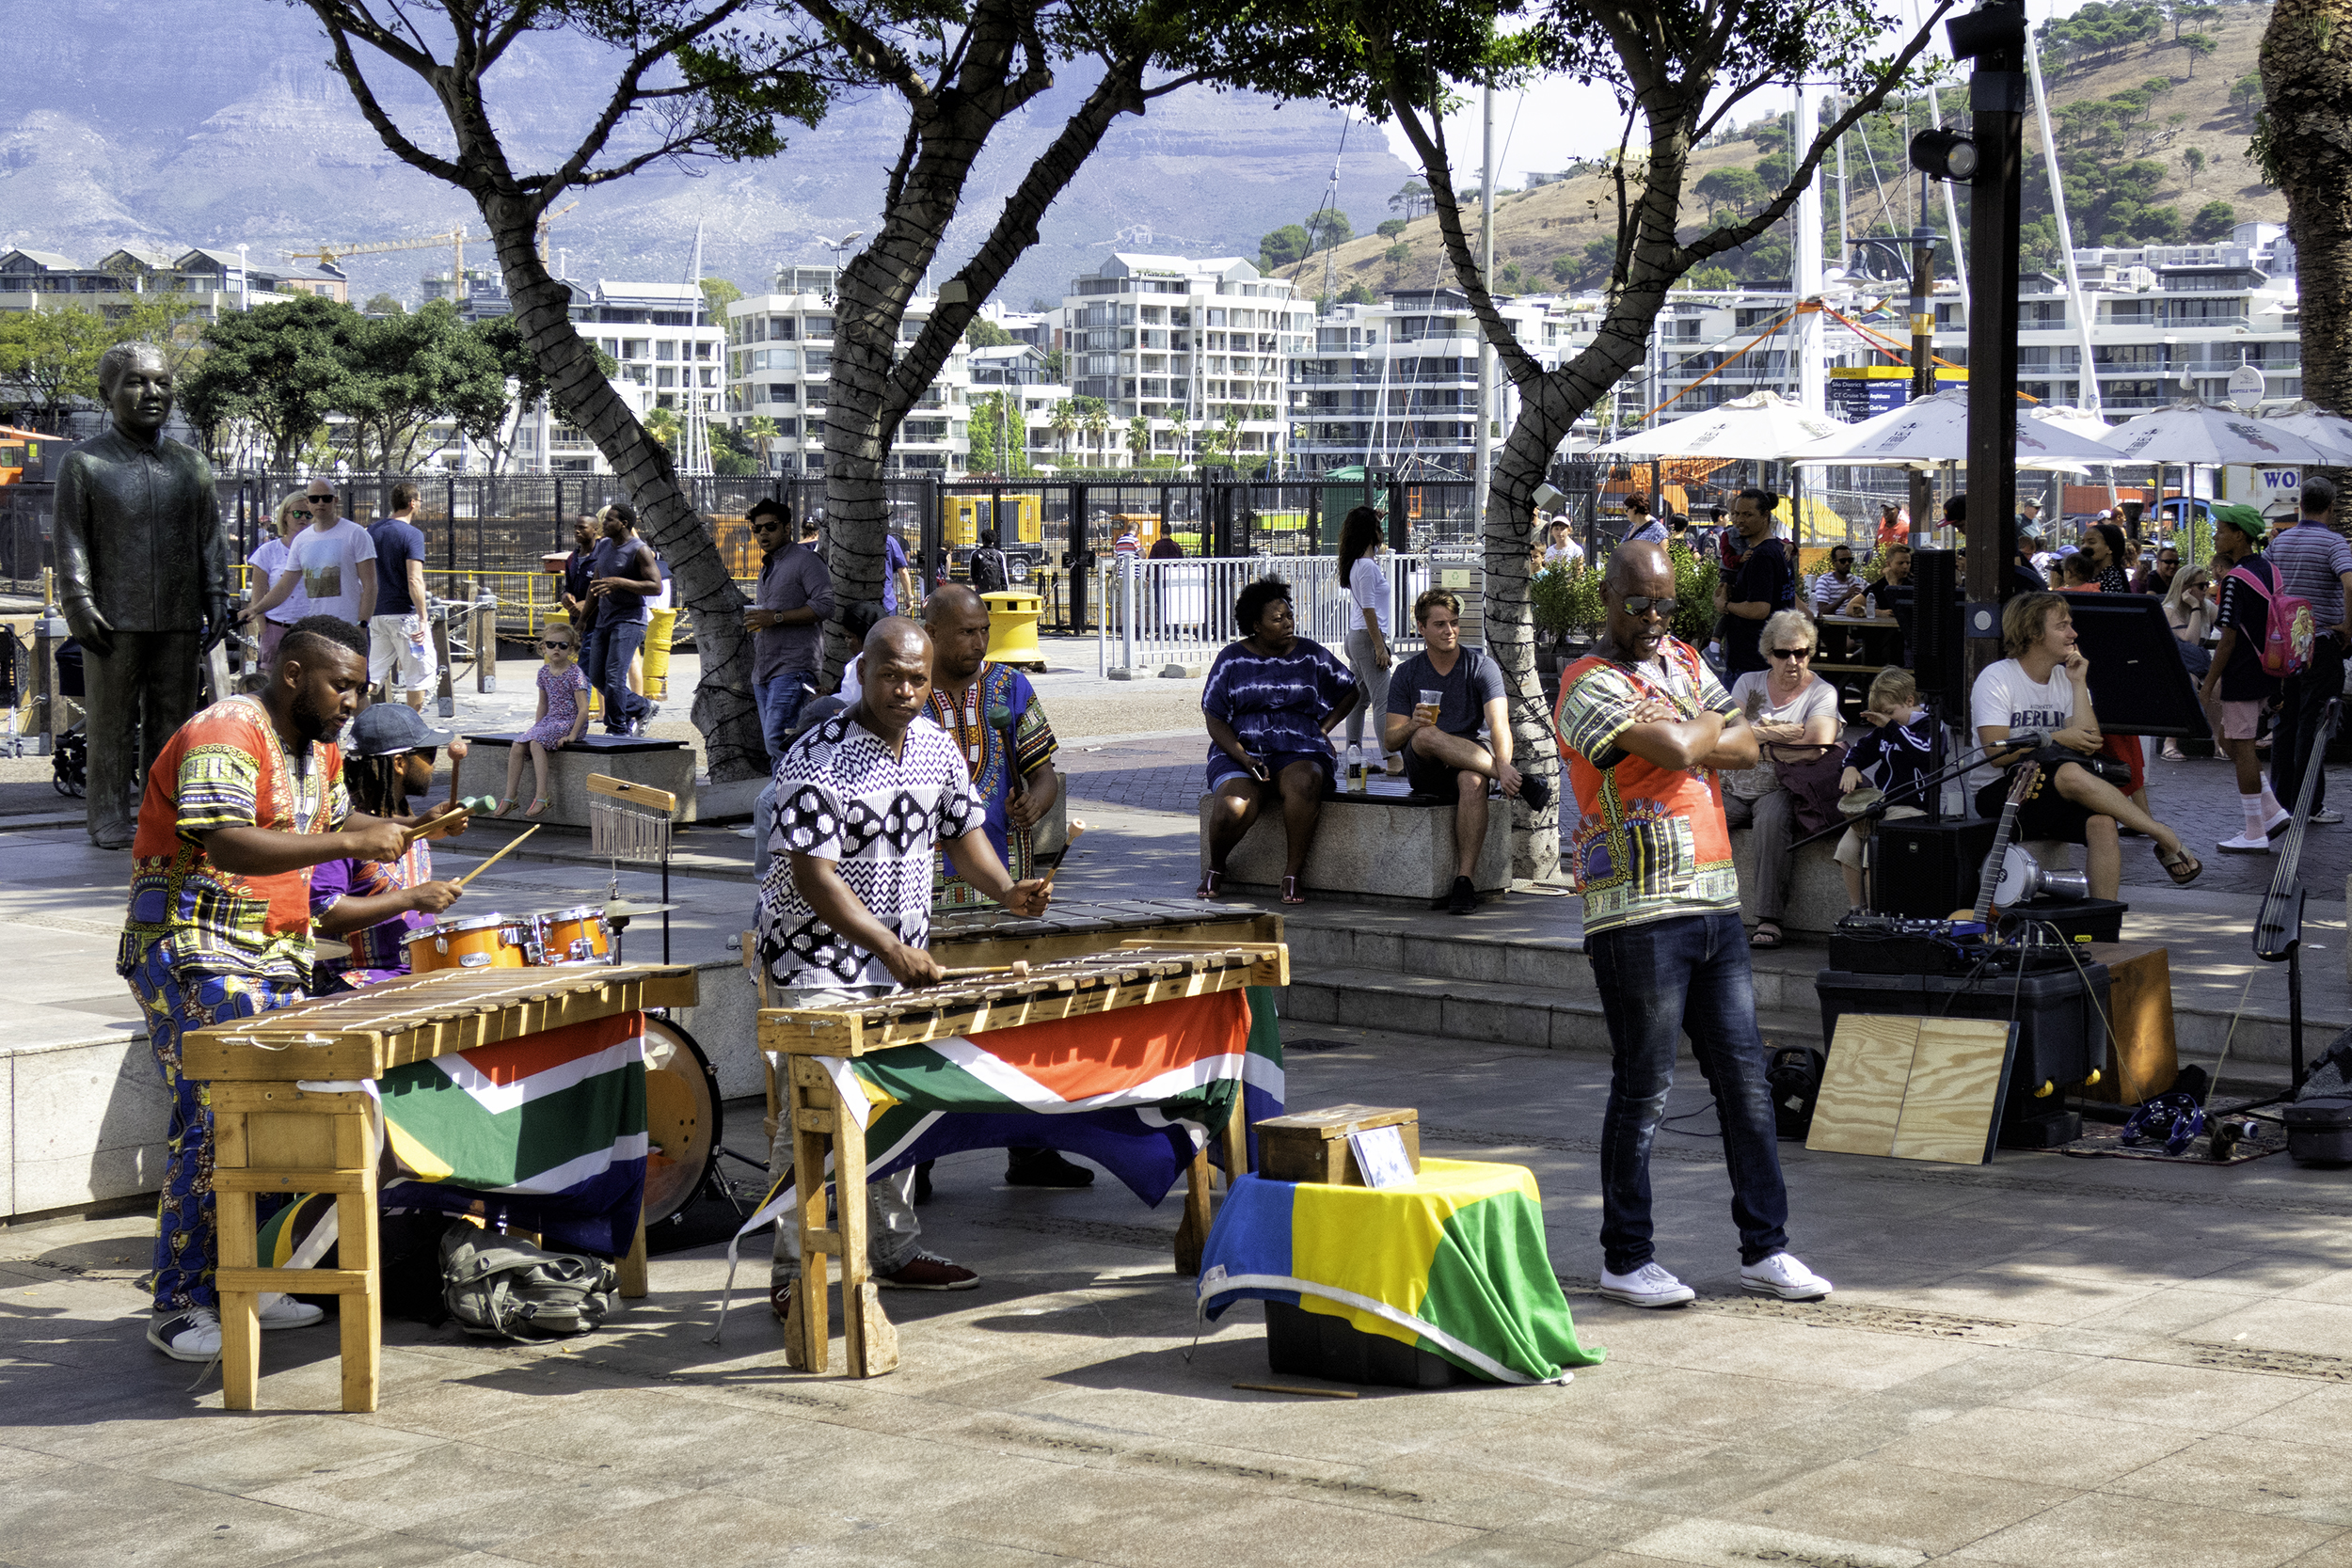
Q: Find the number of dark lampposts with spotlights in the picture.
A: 1